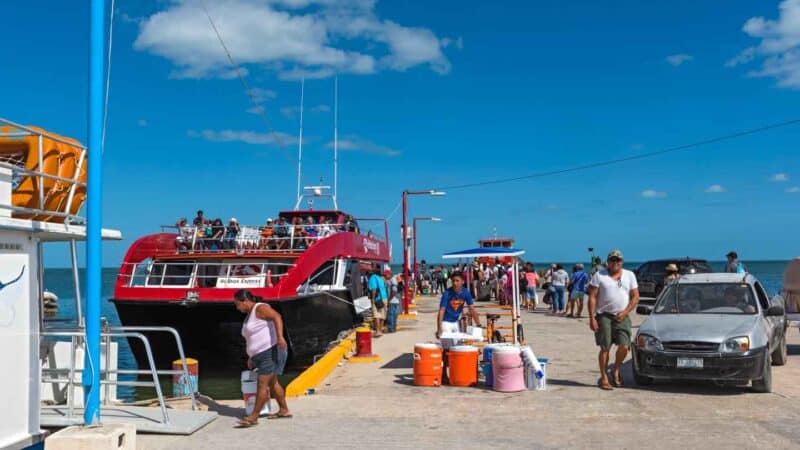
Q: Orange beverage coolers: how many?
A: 2